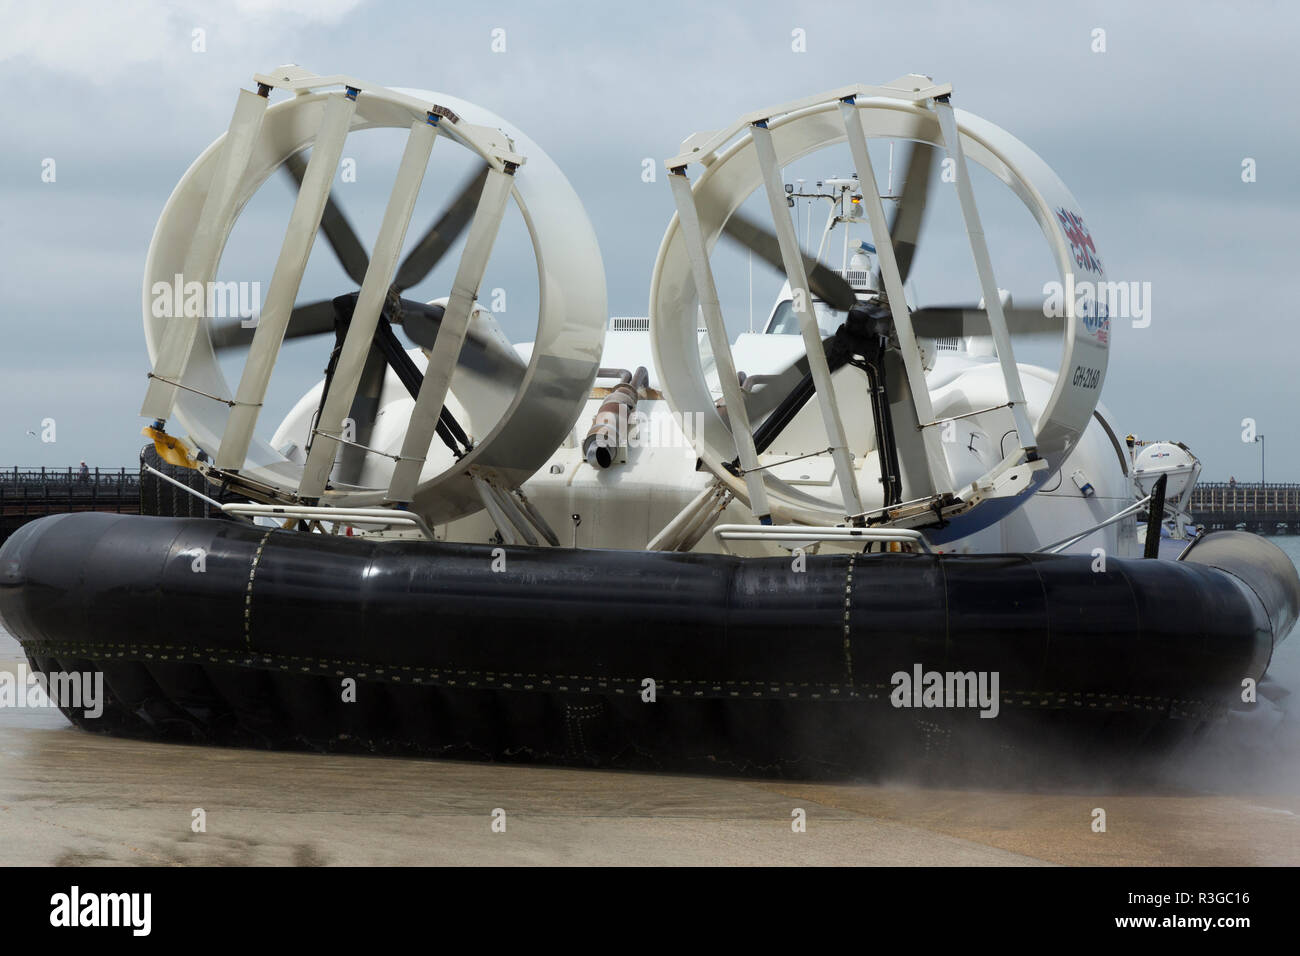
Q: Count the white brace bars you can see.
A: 8